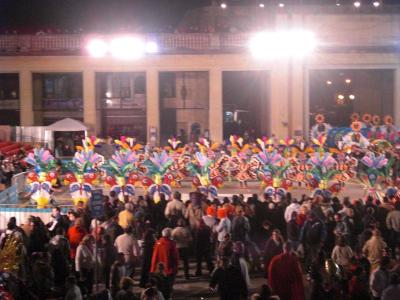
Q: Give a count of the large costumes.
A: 8